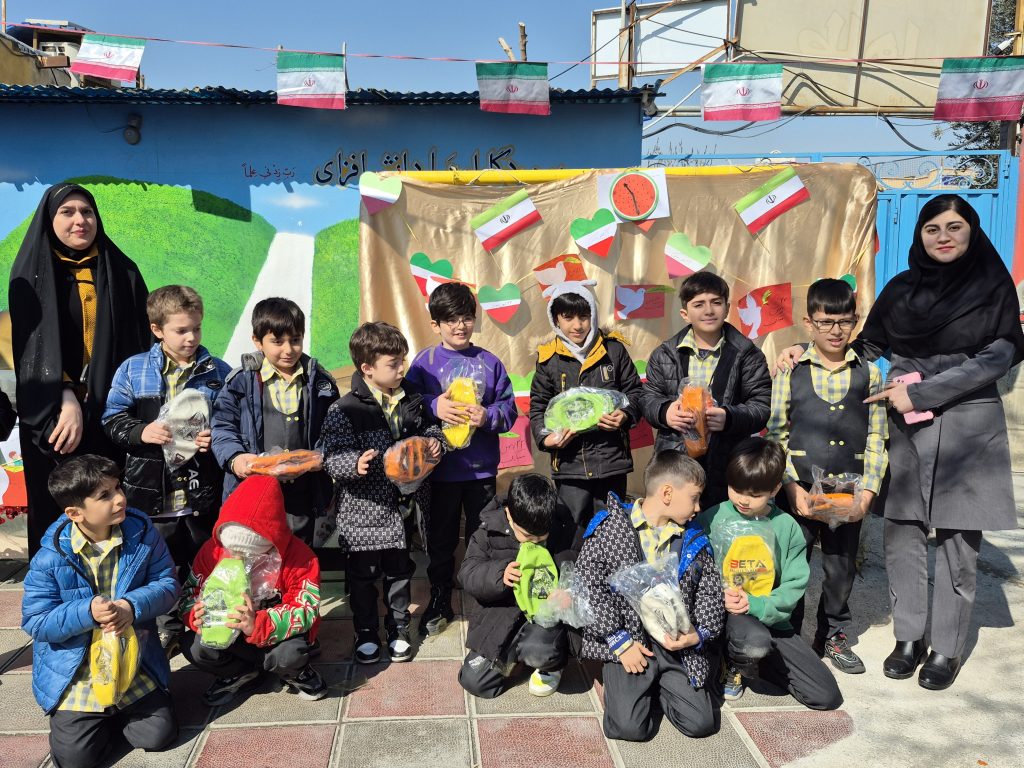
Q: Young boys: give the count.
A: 12